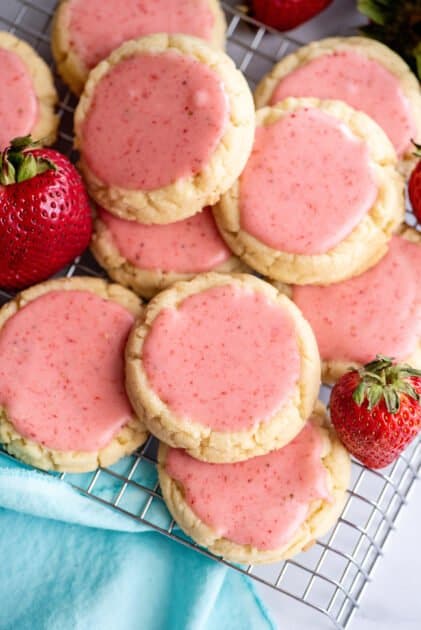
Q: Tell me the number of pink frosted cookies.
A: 10